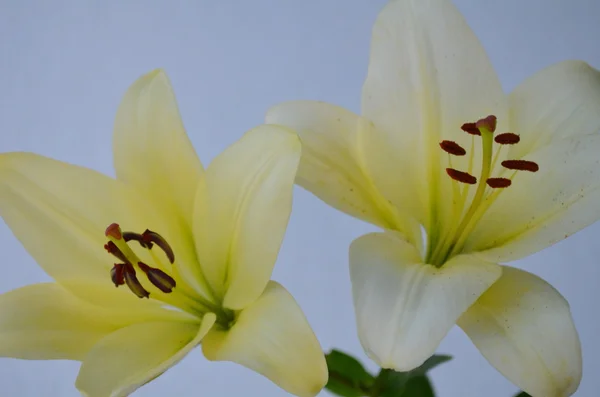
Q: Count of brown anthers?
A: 12